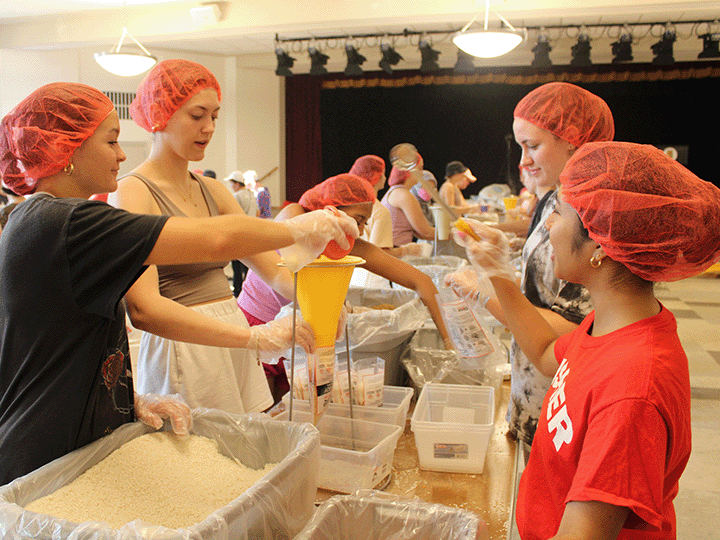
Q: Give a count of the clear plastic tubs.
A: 3